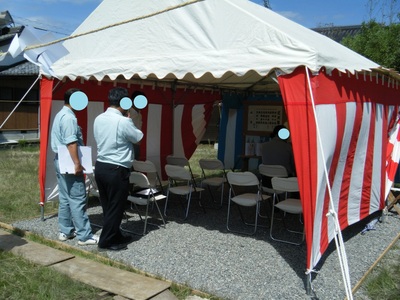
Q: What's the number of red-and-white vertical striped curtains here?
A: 2